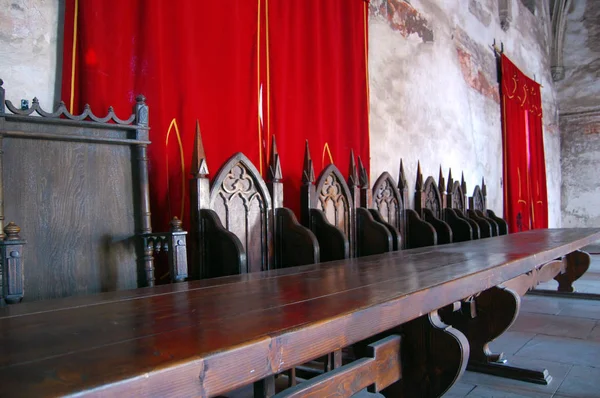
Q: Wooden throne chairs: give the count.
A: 7